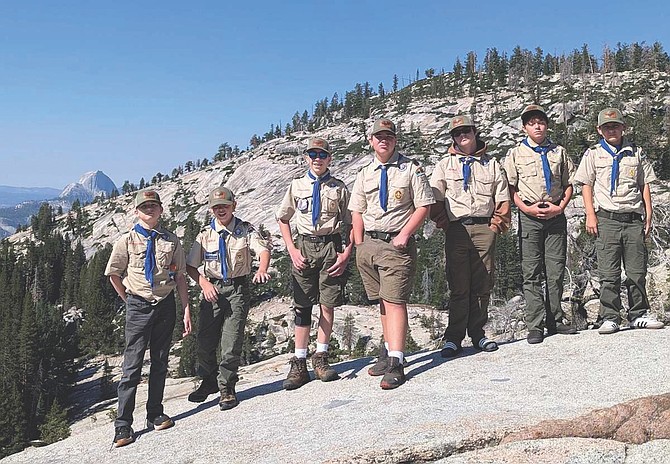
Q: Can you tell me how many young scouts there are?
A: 7